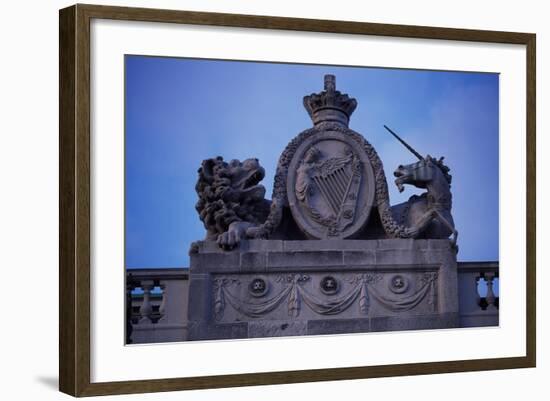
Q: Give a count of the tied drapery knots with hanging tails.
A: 4